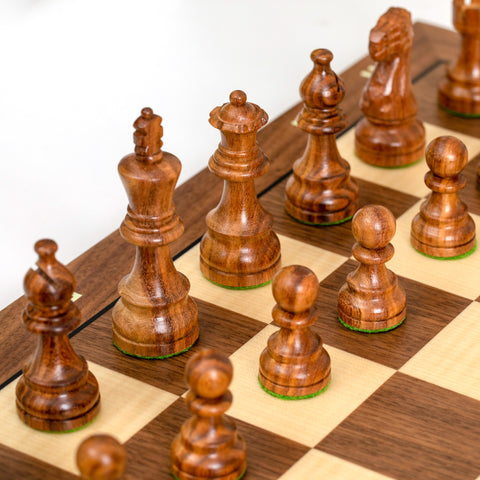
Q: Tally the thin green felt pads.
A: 10